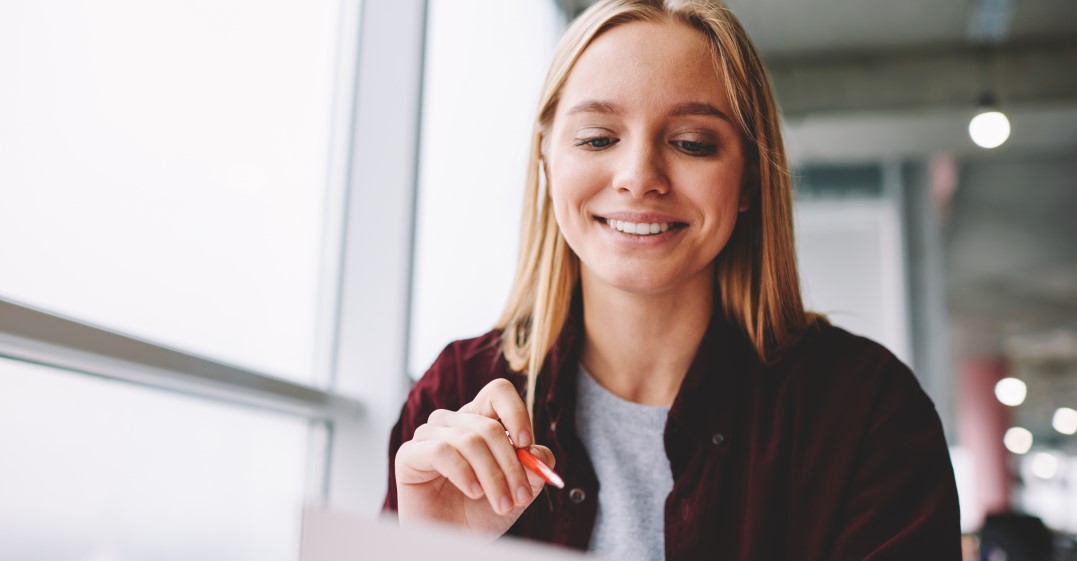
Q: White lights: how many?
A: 5